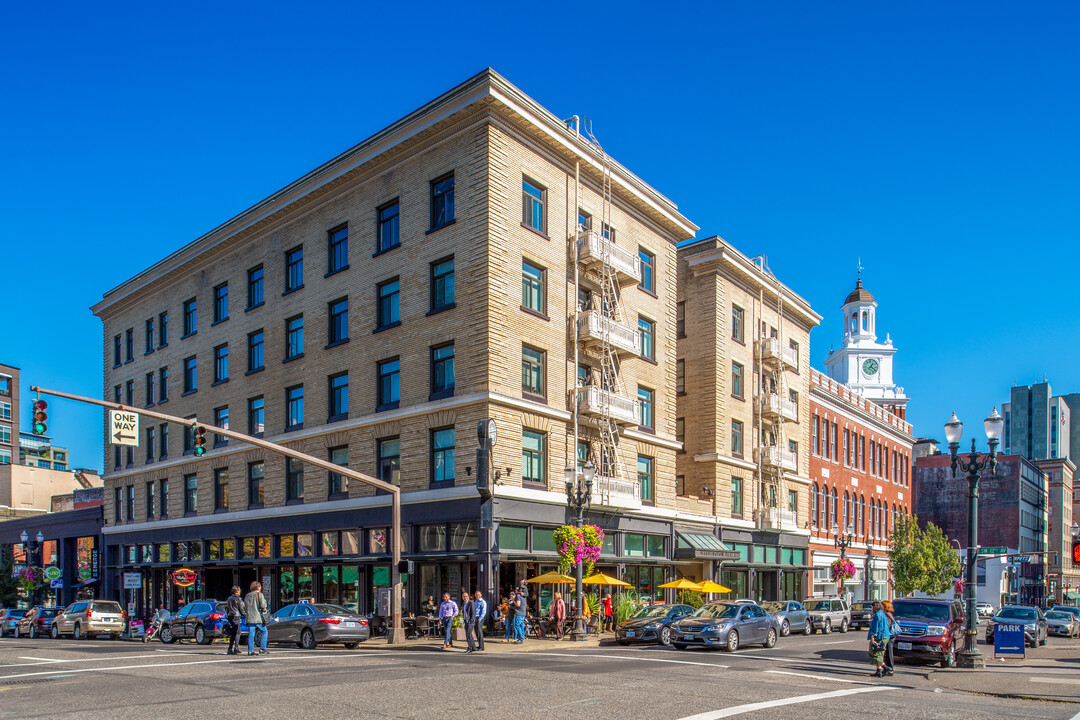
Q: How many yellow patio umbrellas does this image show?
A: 4